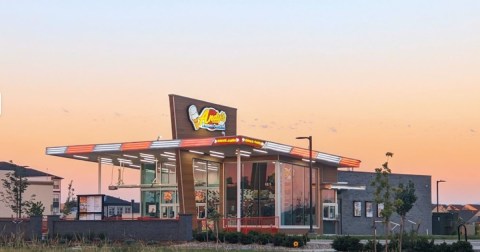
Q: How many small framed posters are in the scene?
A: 3